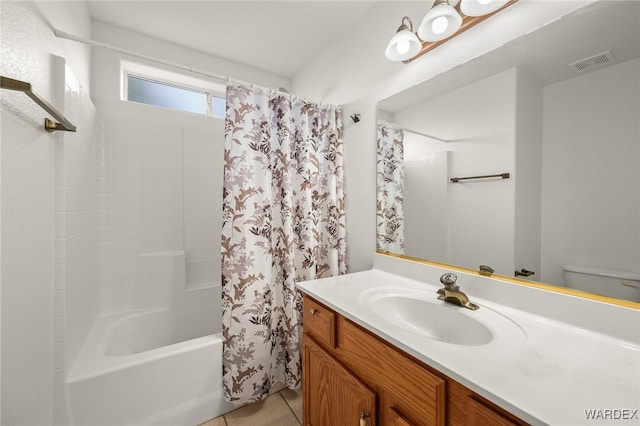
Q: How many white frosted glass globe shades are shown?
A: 3